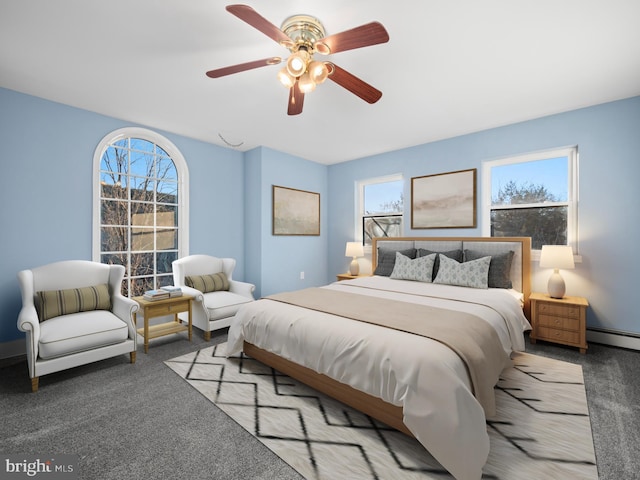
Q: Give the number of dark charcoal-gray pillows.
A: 3